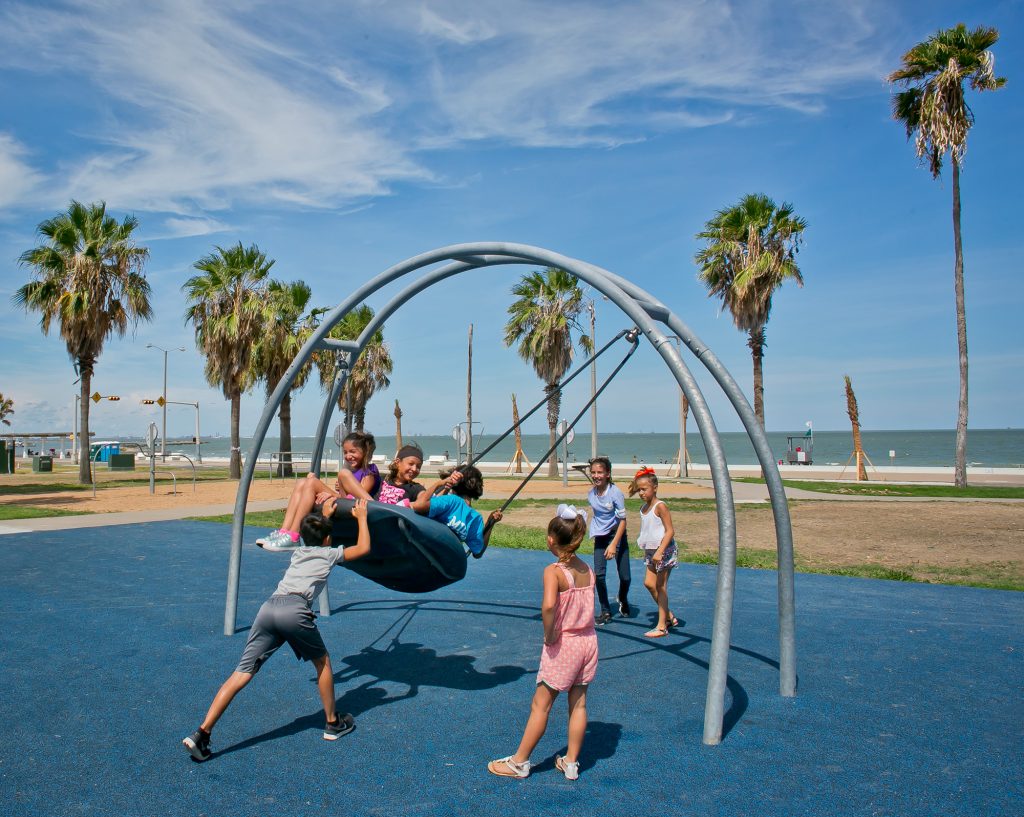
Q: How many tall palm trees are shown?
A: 7